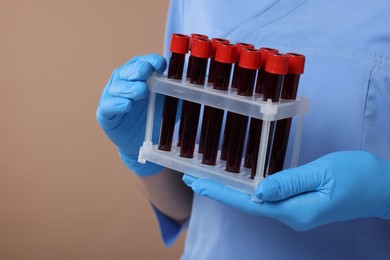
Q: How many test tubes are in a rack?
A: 10